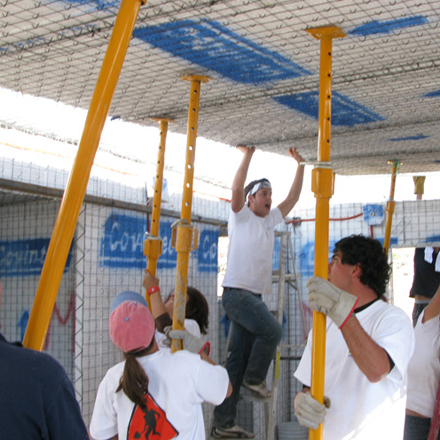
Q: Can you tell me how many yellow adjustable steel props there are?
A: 5